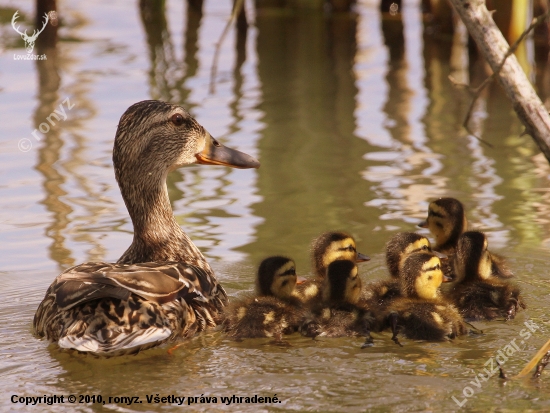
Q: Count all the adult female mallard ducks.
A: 1